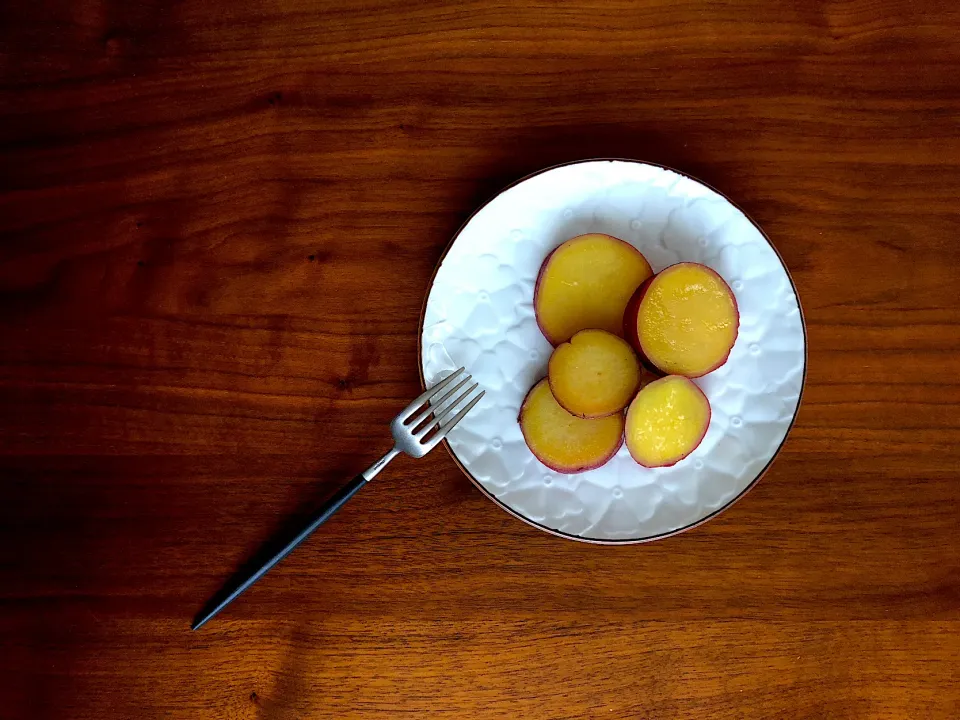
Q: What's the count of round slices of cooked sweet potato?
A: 5